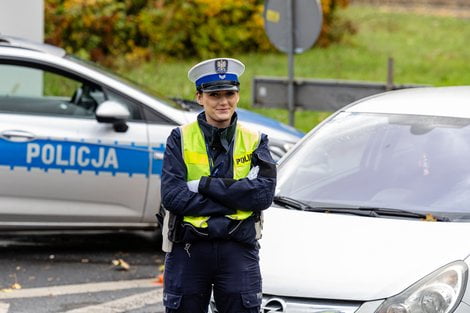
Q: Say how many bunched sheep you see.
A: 0